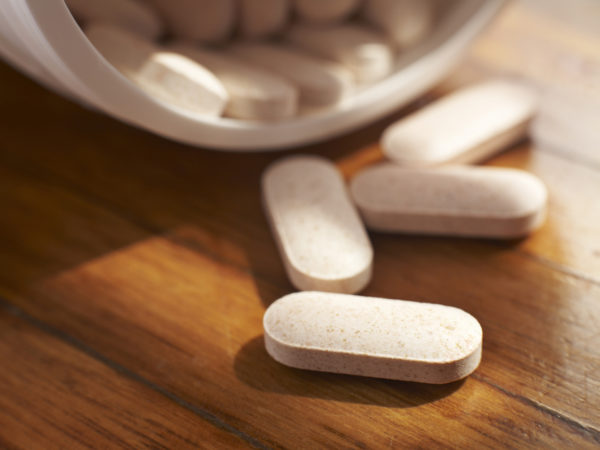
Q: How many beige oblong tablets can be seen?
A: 14